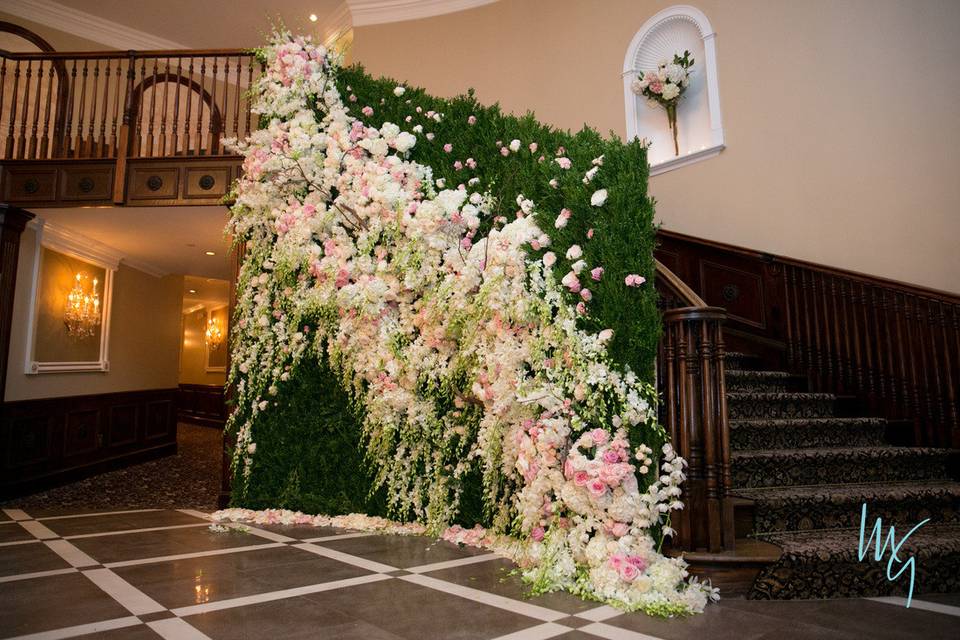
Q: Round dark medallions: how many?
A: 5